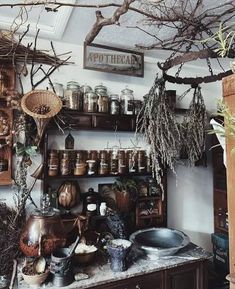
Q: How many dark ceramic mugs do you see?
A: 2